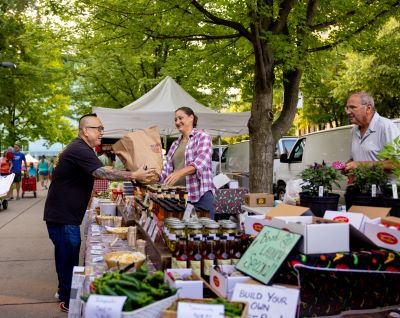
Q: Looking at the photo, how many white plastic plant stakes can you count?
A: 3